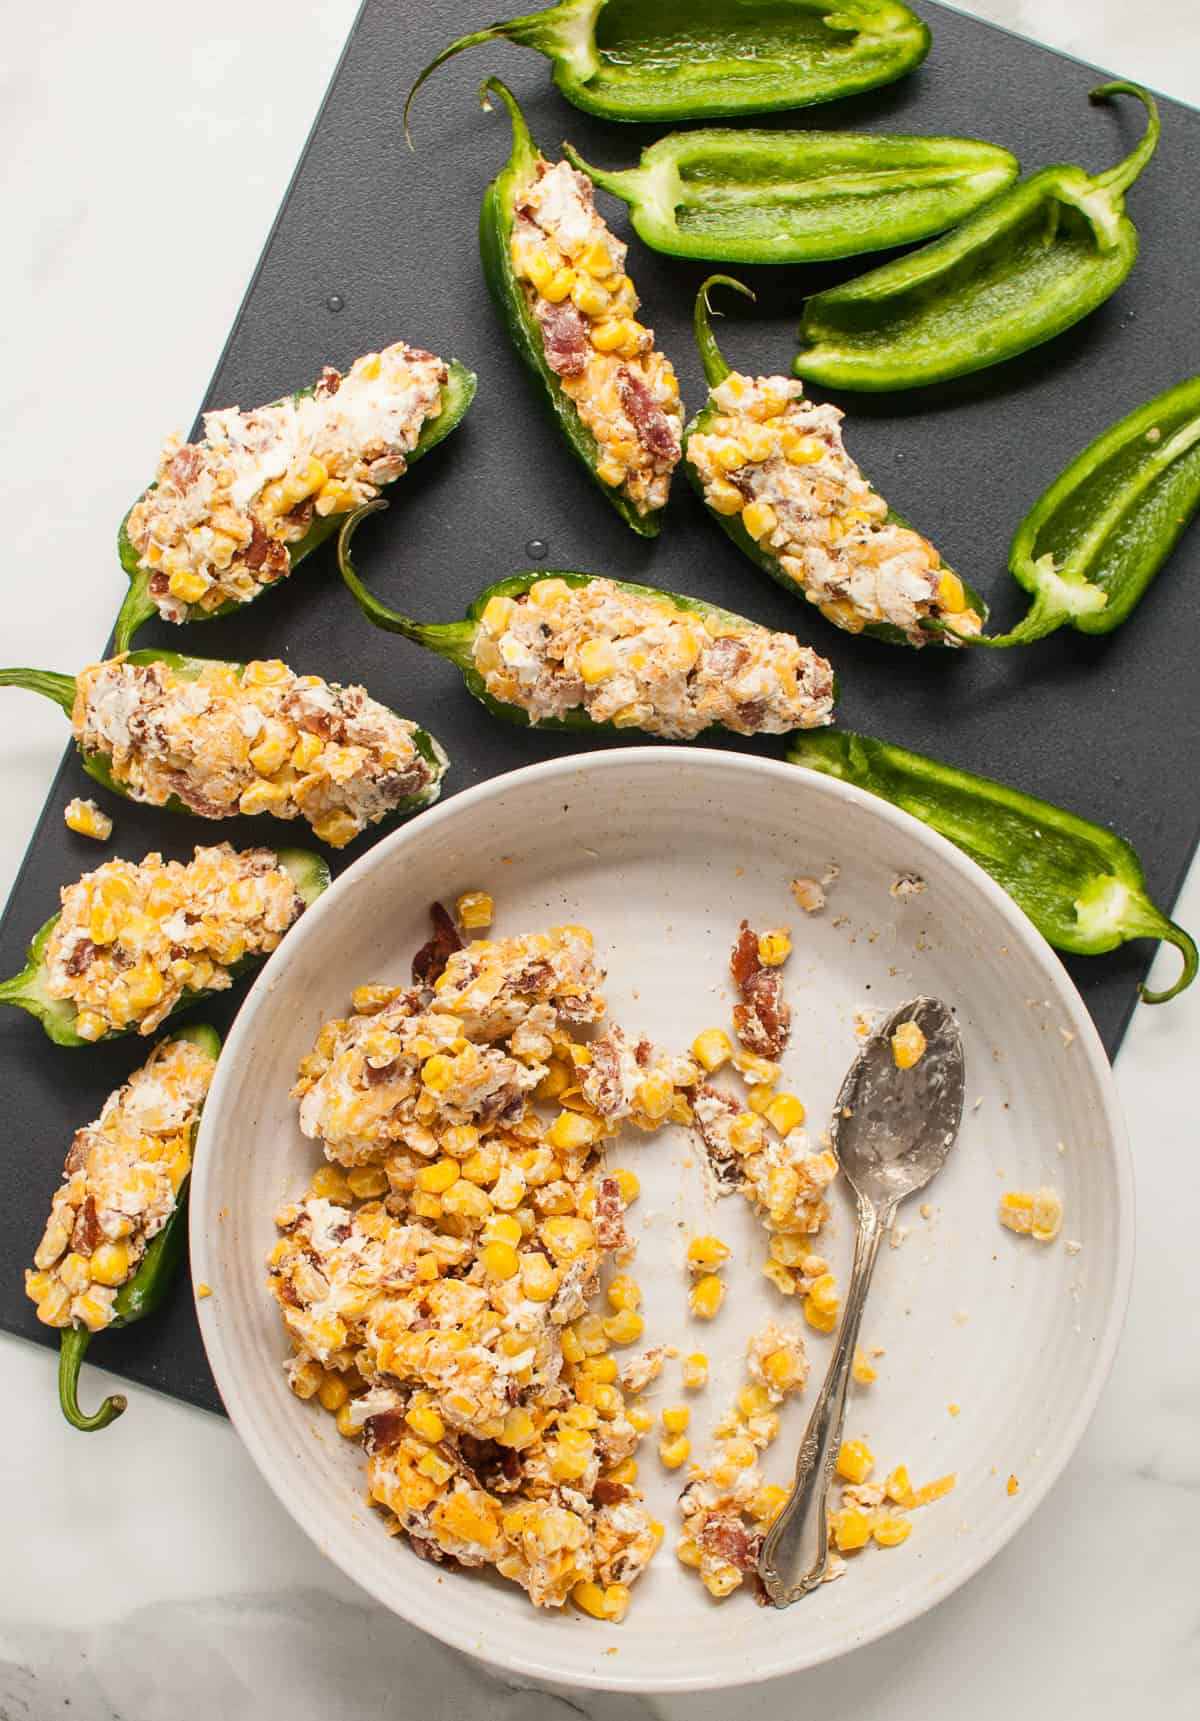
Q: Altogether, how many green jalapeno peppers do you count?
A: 12